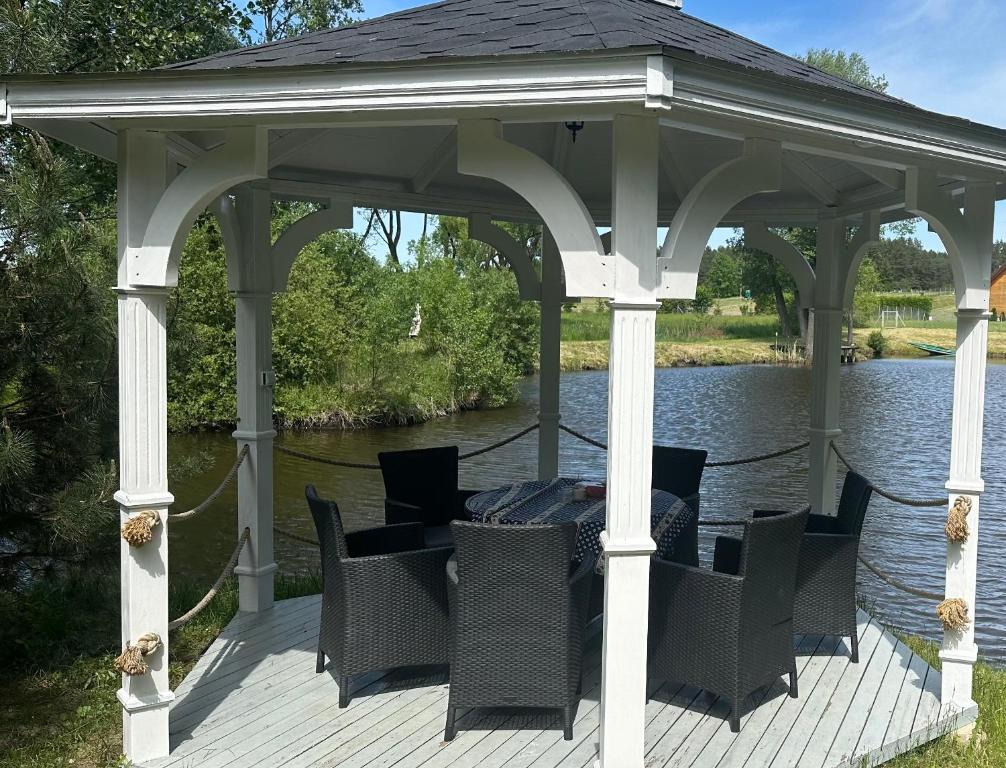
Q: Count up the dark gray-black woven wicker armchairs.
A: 6